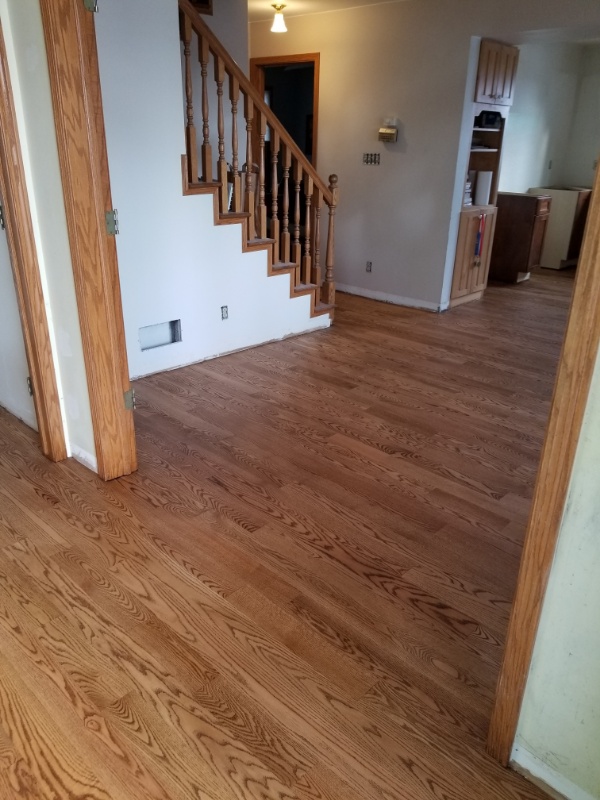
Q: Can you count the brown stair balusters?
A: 11